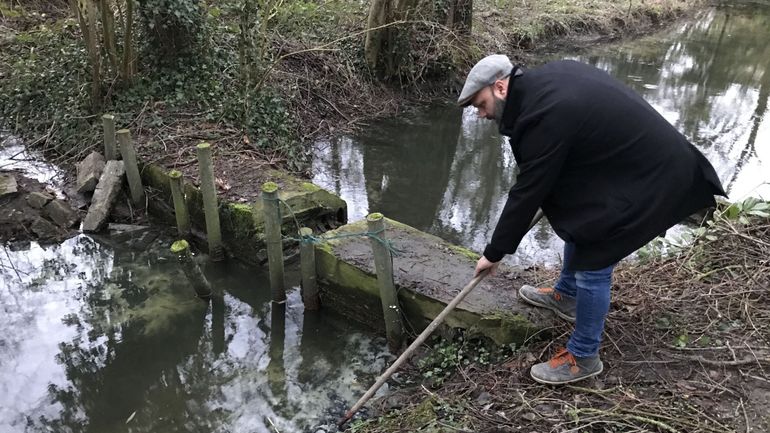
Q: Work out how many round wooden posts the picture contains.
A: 8